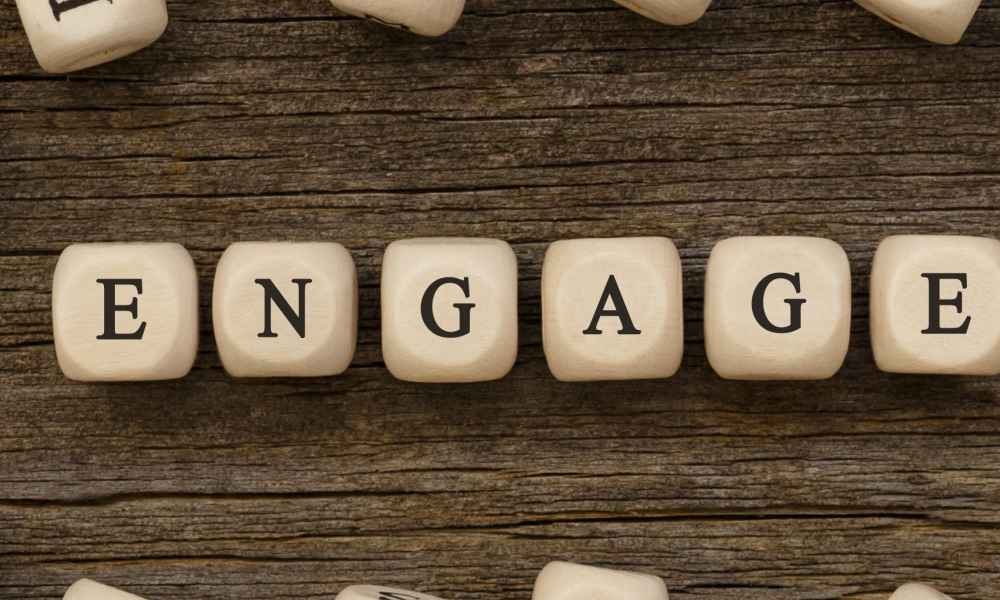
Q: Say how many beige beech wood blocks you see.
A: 14